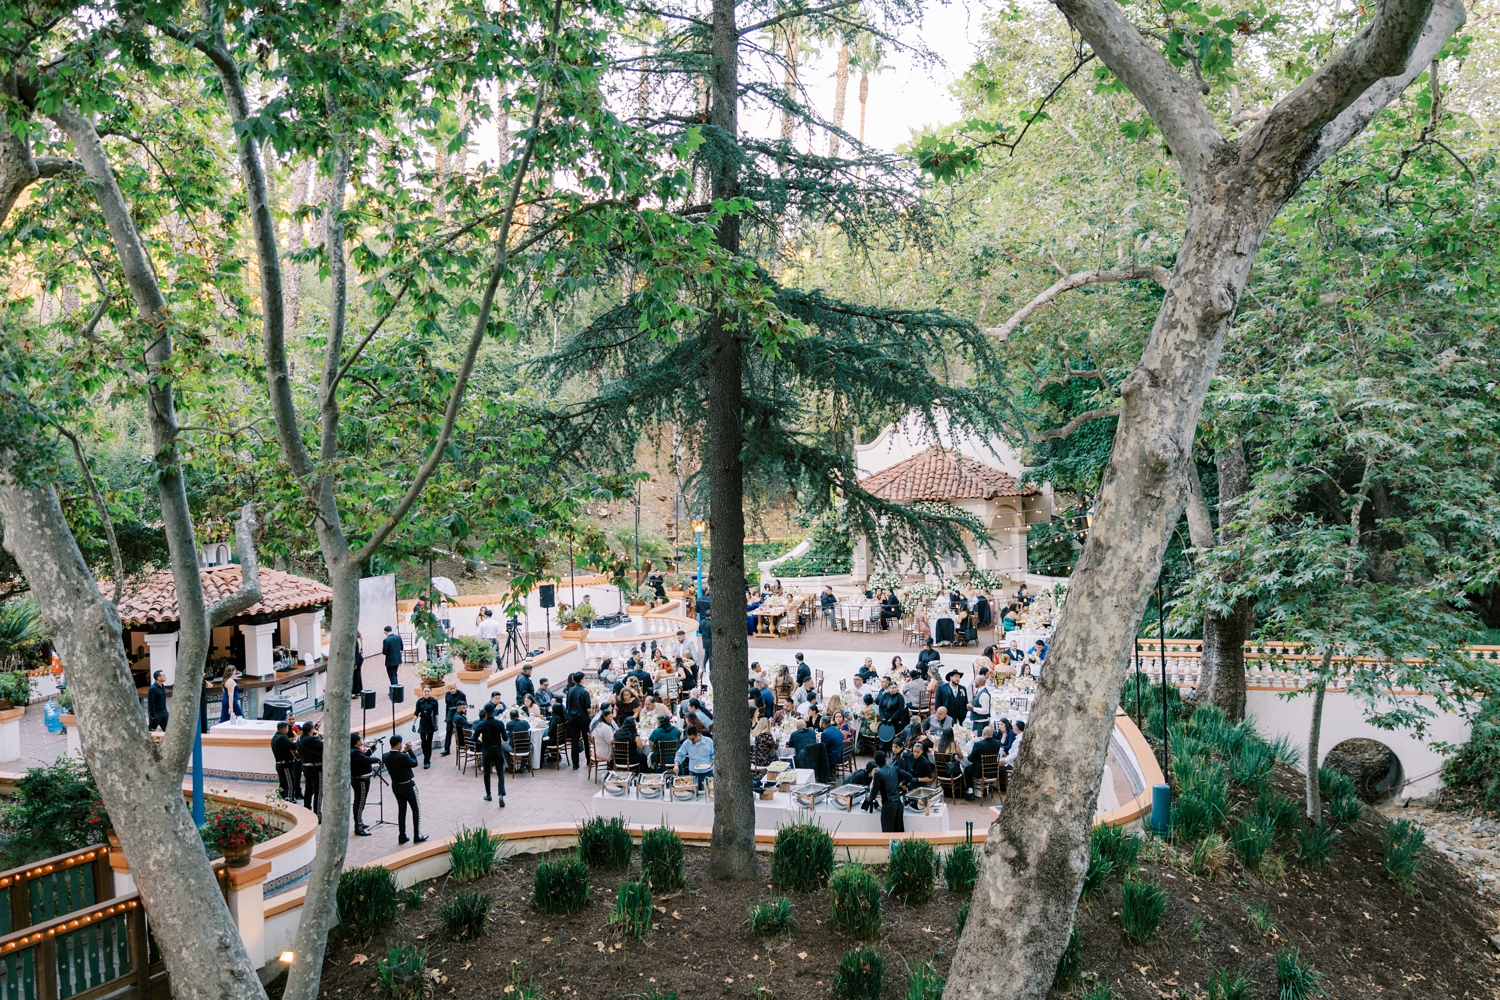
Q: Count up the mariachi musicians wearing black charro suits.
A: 5